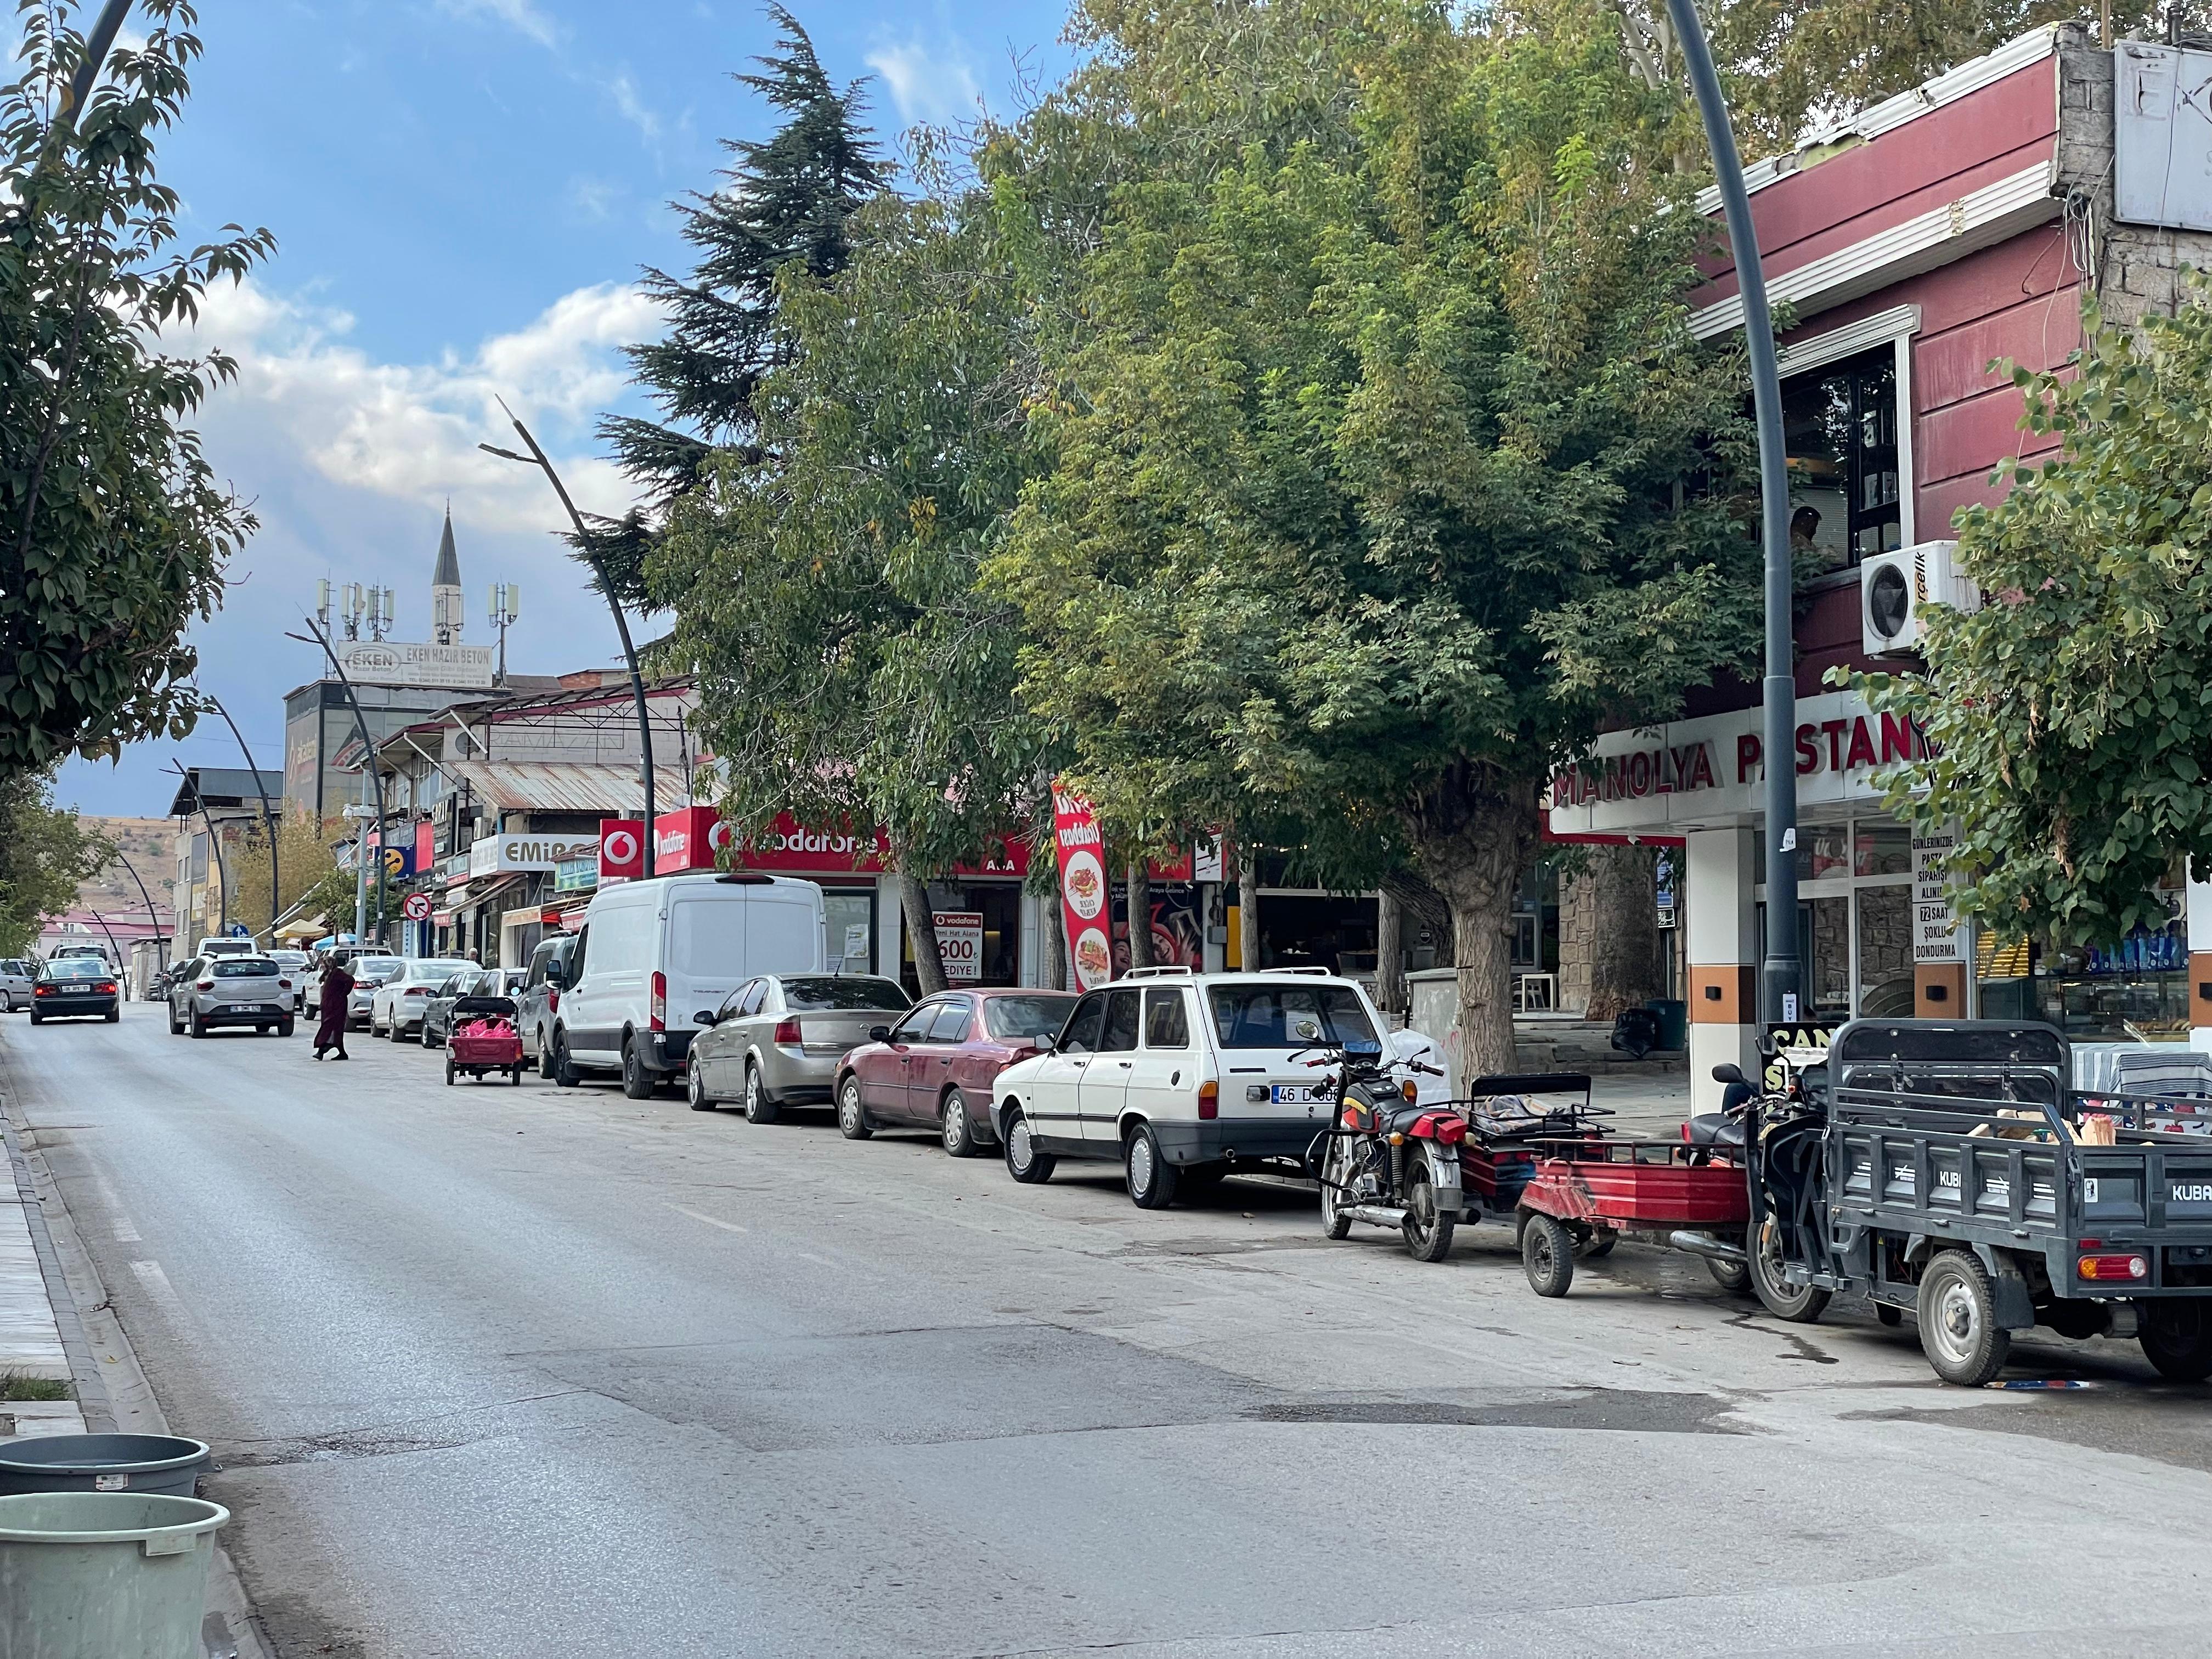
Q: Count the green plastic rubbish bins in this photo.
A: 2